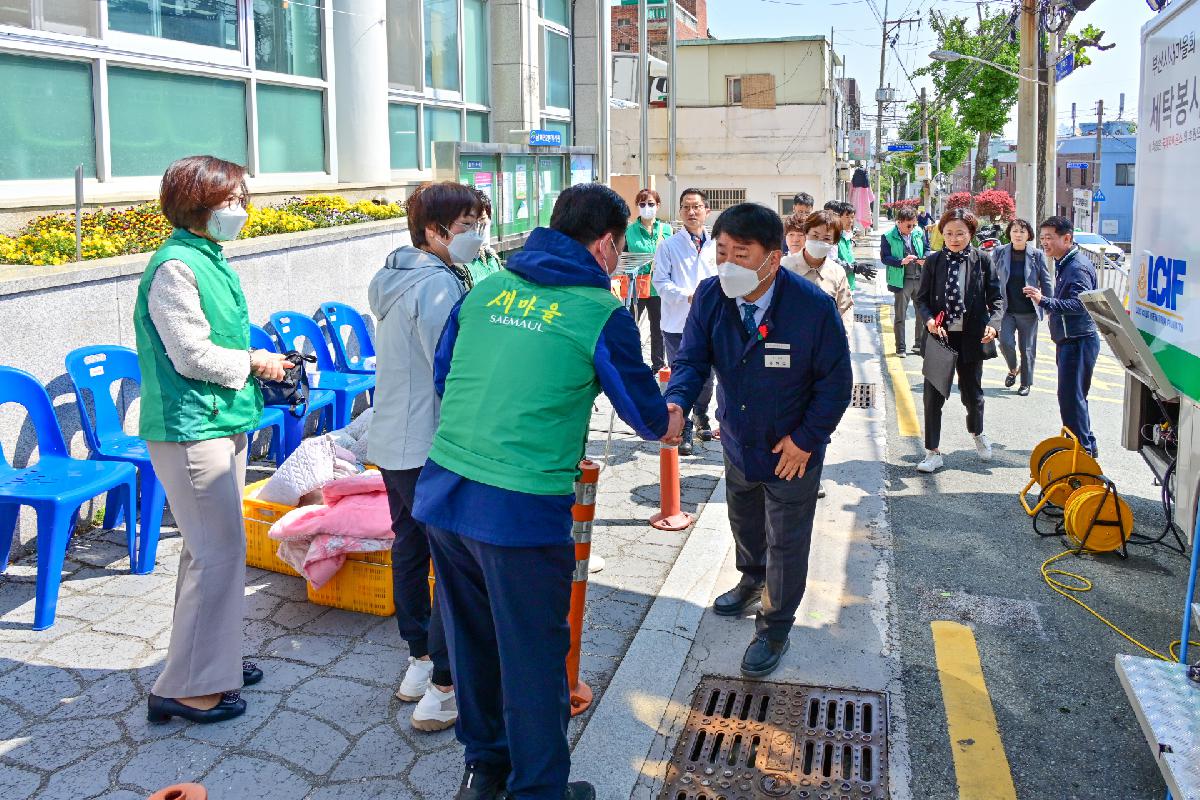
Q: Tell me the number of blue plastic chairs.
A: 6